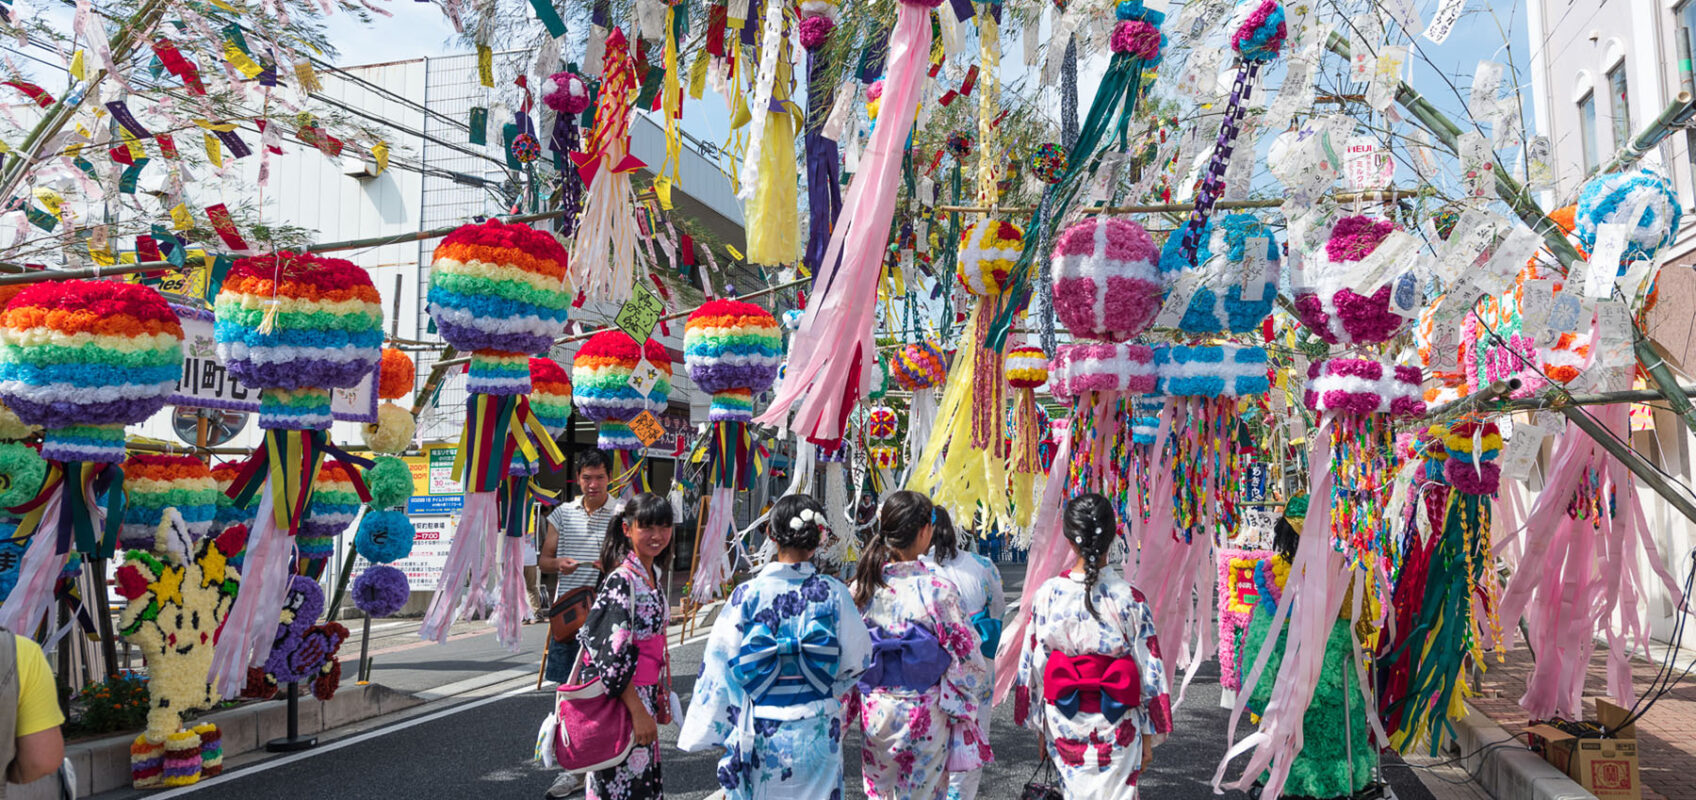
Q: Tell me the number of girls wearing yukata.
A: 5